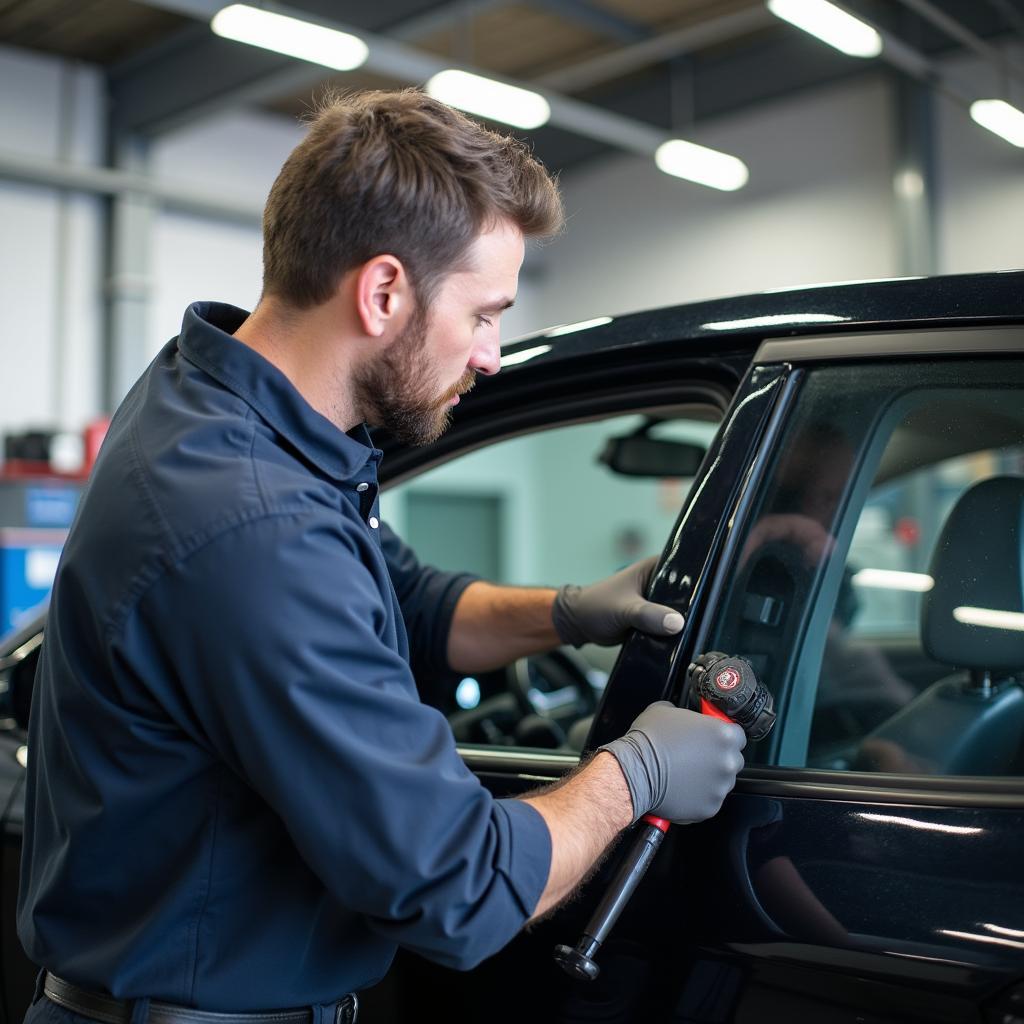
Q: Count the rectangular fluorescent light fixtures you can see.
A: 5